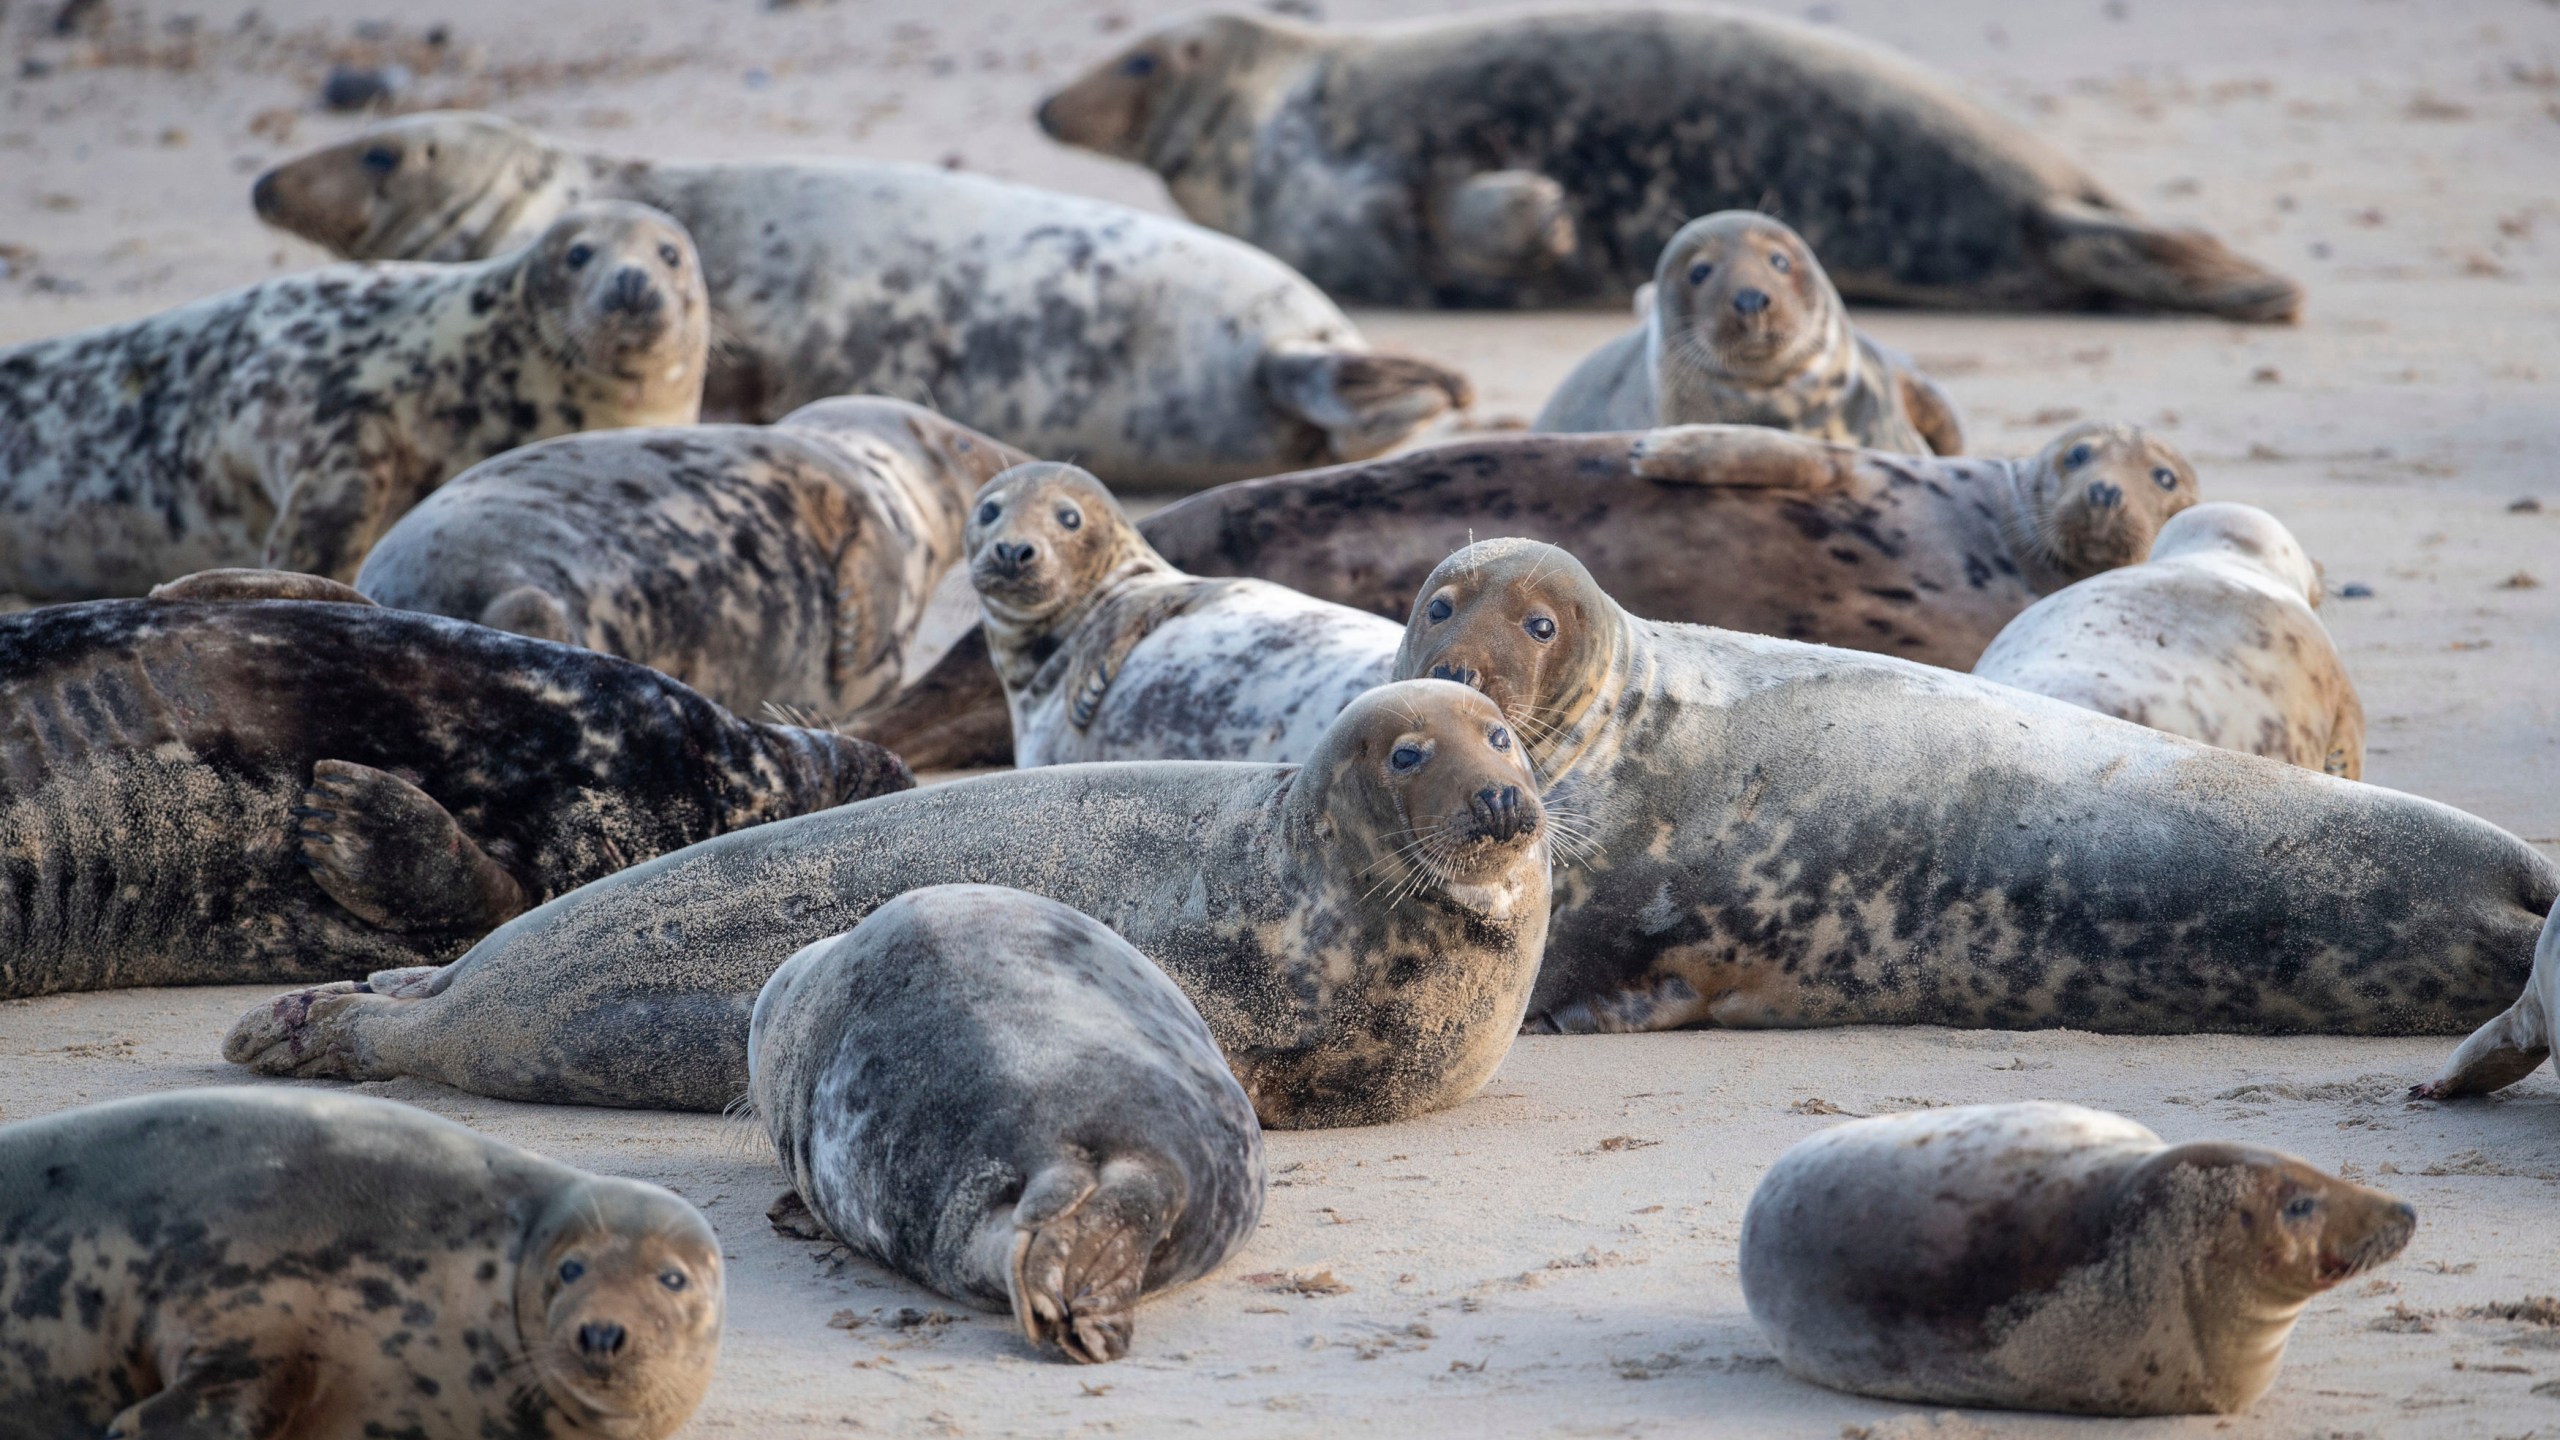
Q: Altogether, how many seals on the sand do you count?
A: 15